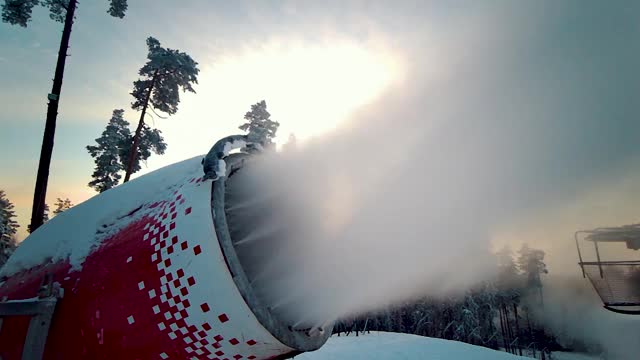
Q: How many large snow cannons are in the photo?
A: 1